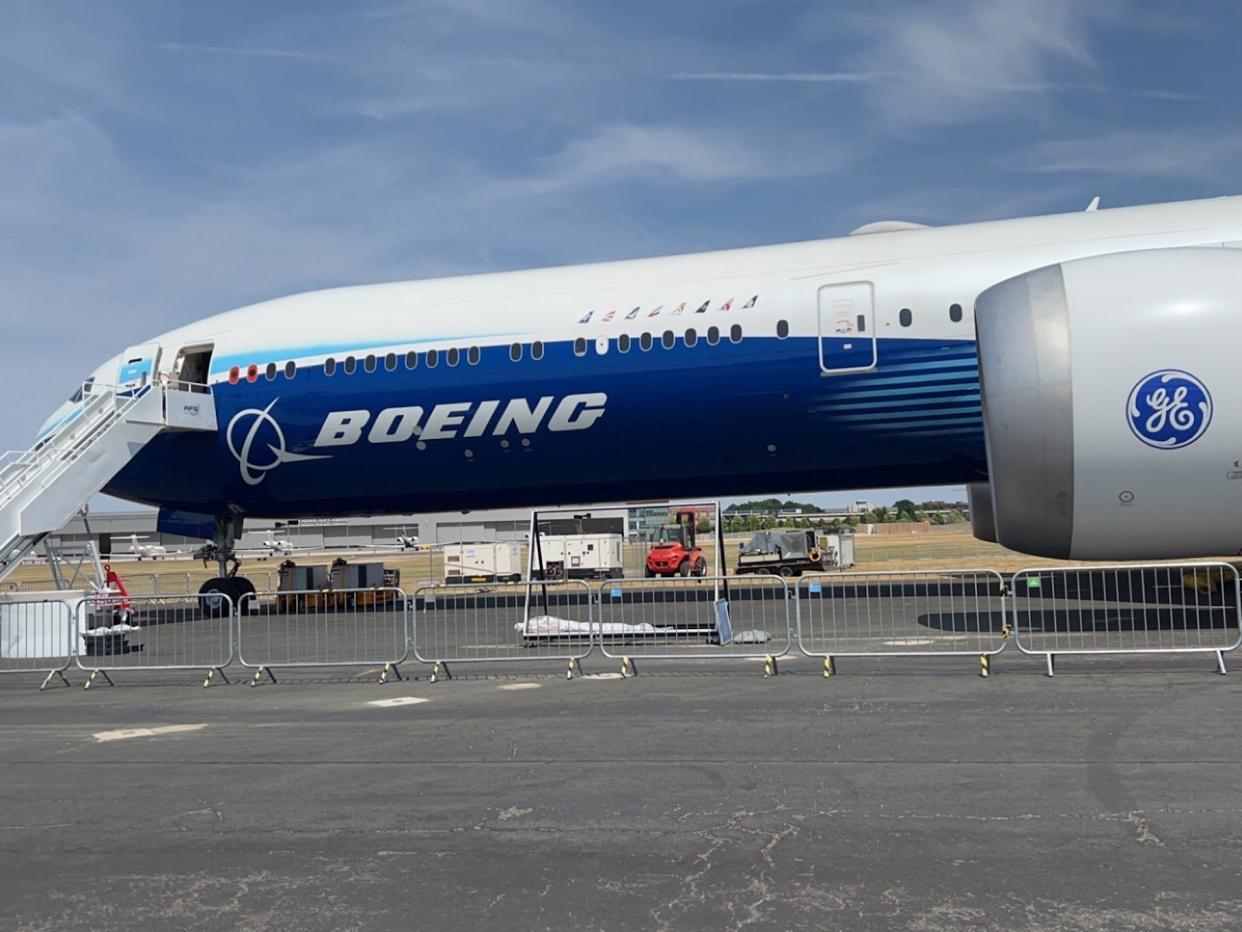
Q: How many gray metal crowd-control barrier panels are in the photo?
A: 7